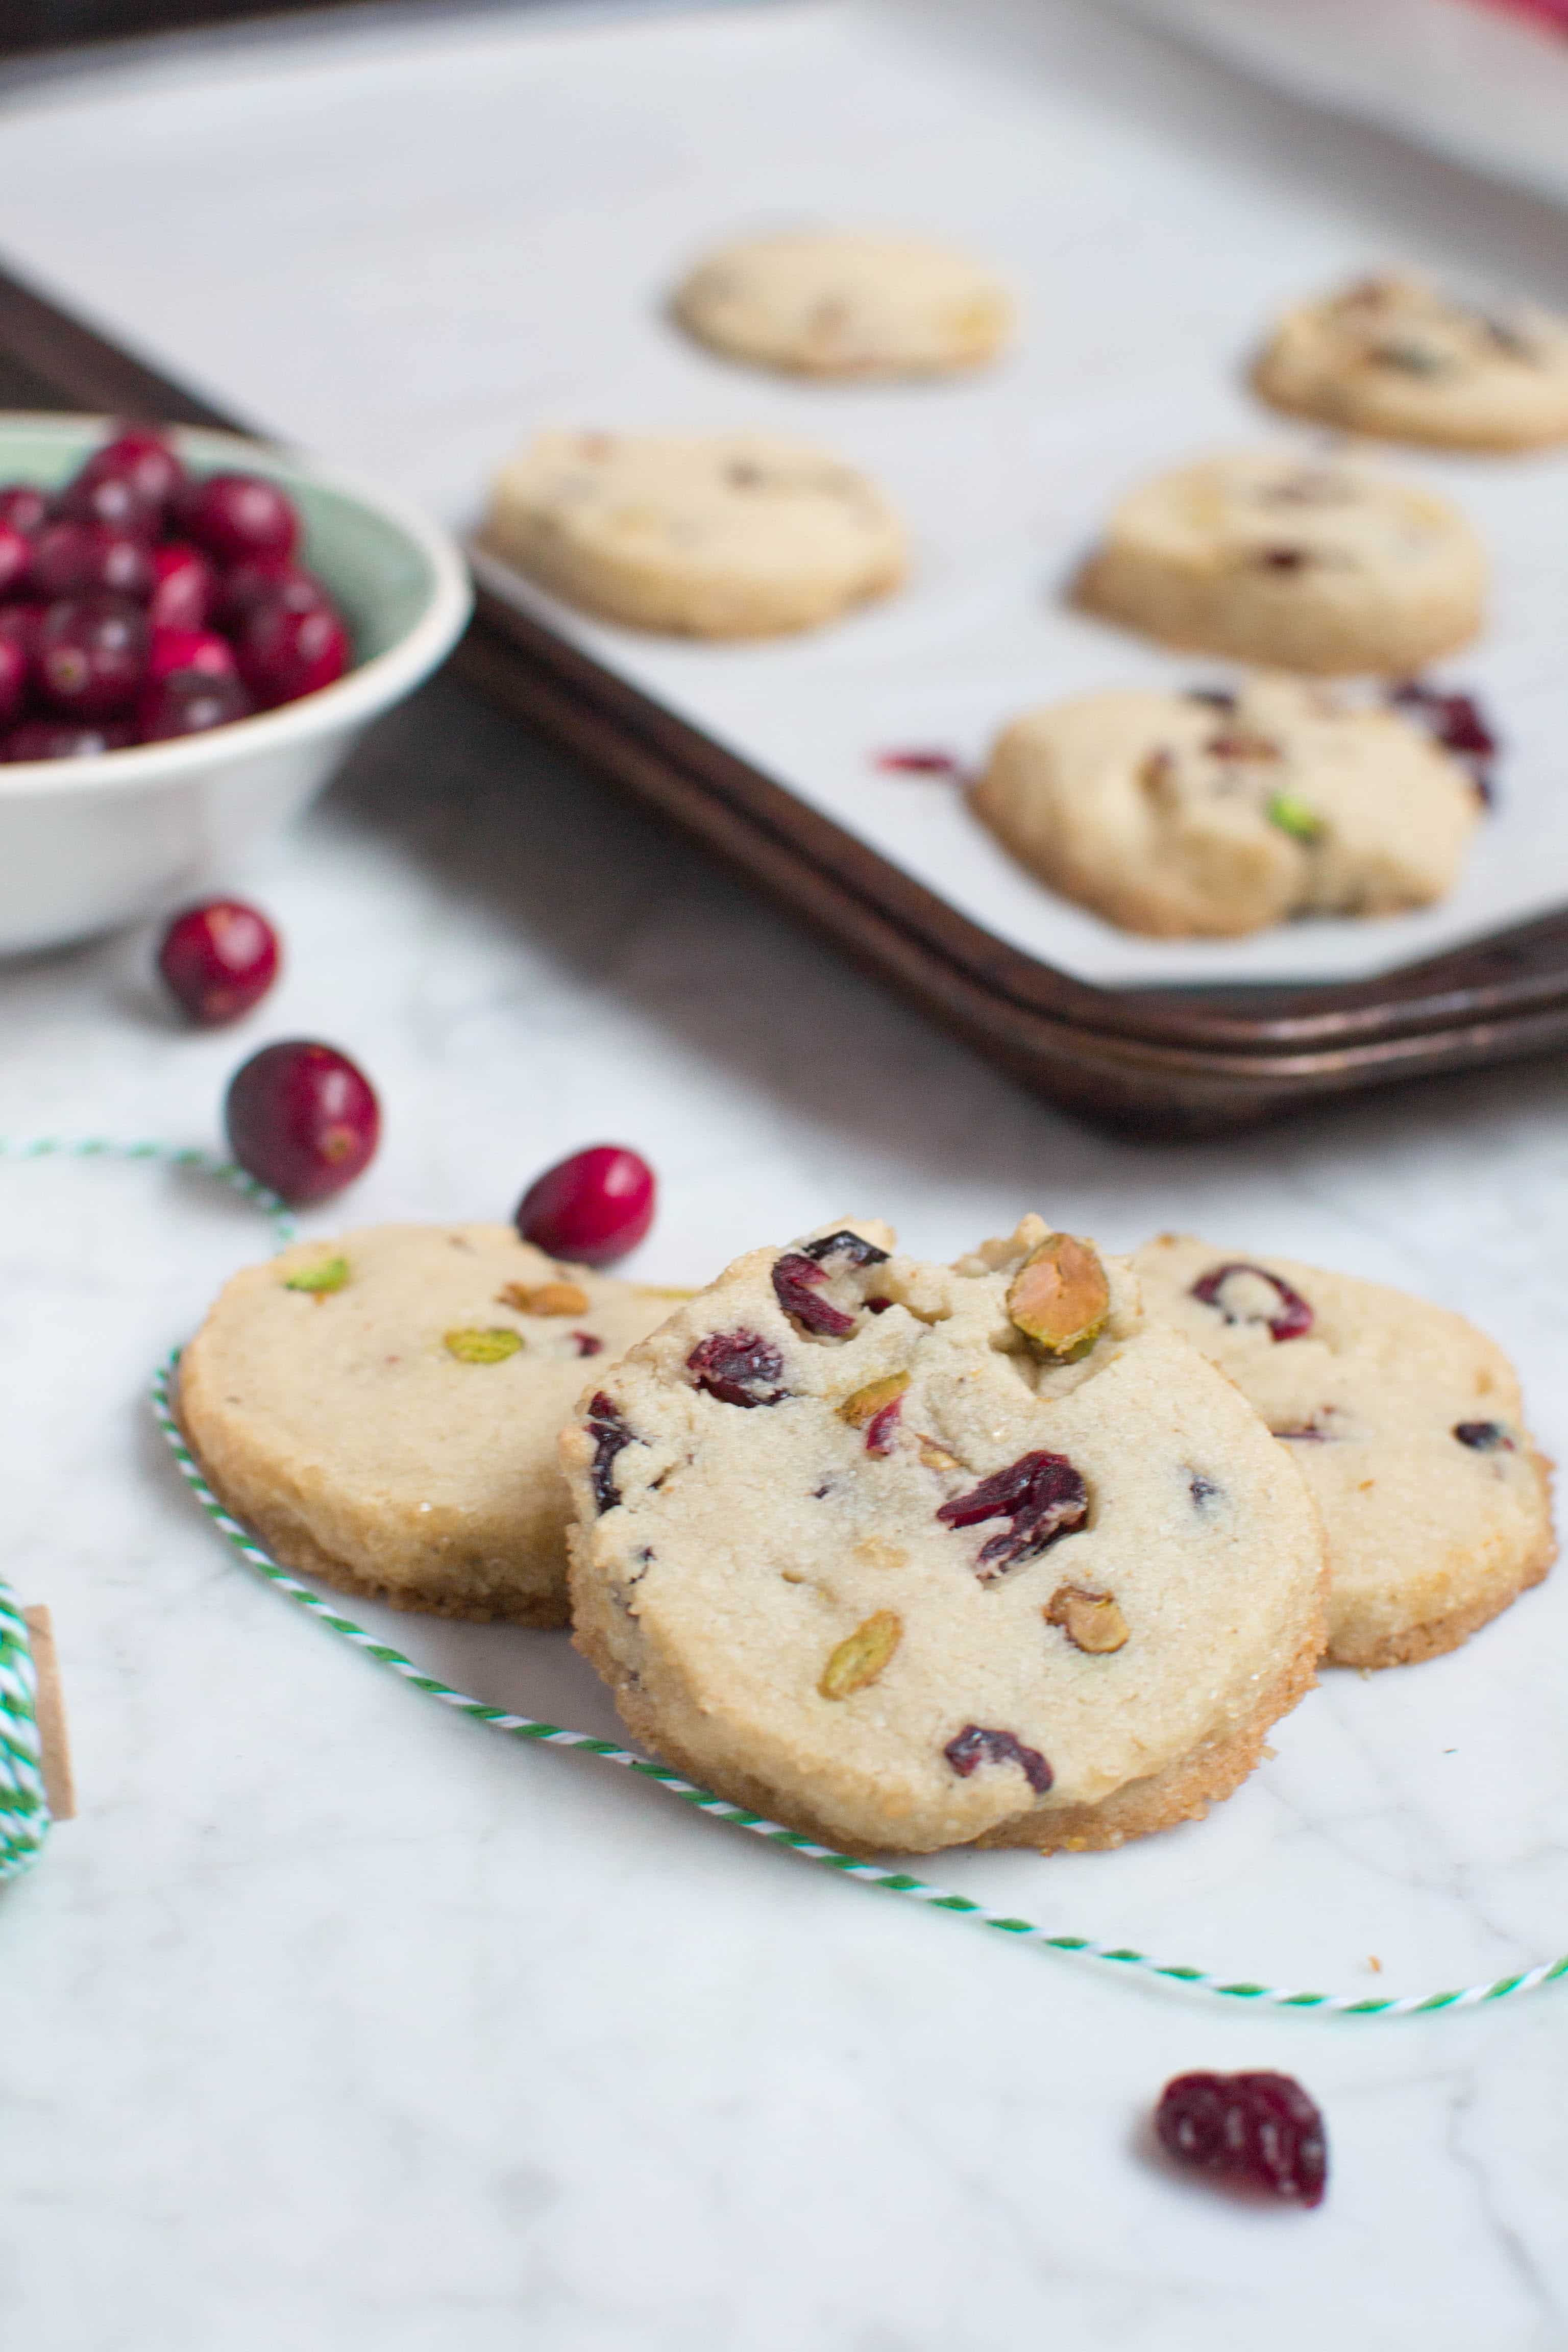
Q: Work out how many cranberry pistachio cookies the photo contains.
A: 8